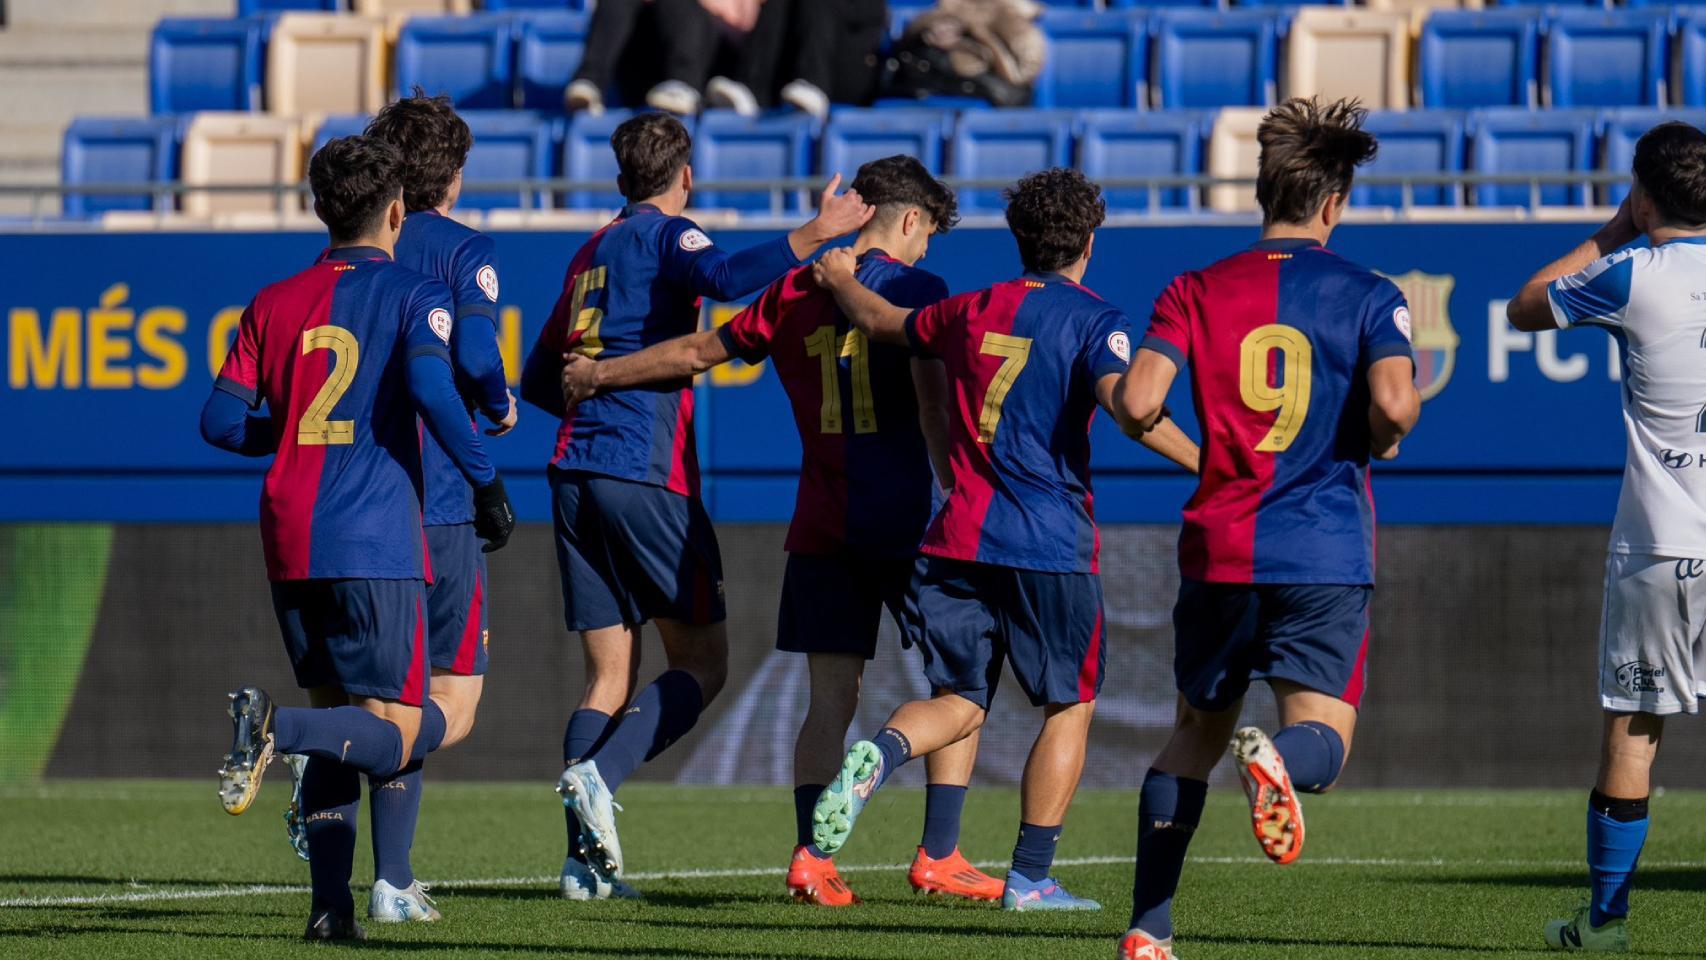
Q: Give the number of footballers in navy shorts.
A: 6